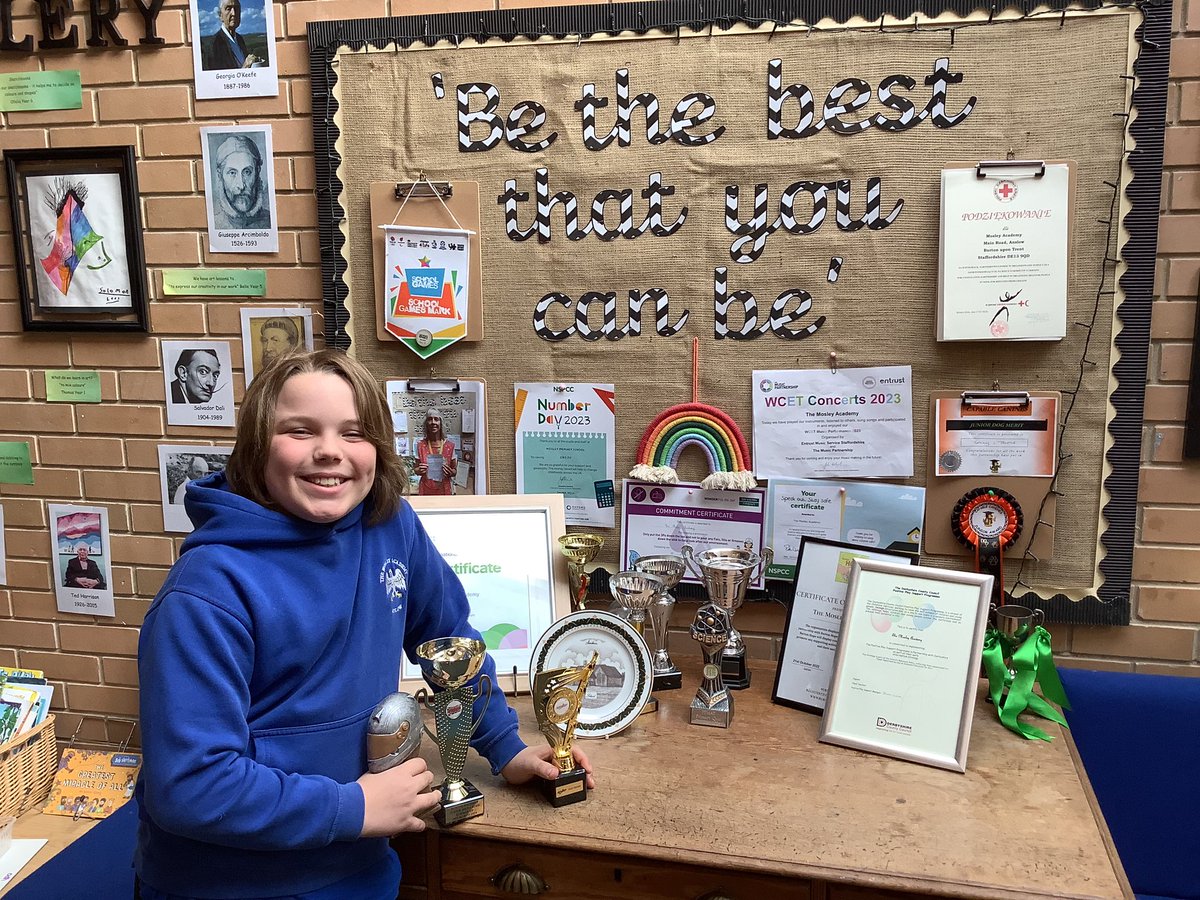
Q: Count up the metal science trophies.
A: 1